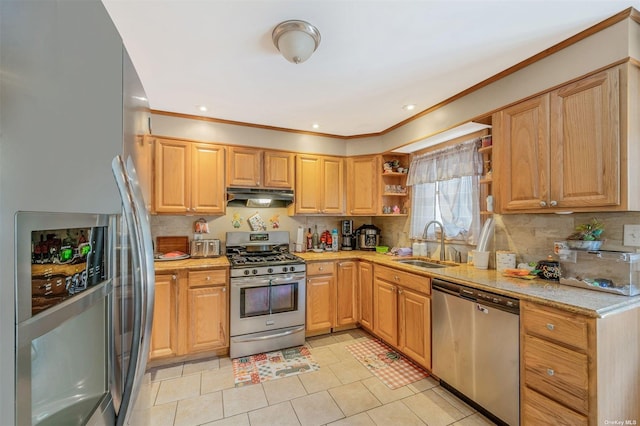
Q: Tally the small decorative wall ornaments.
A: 3